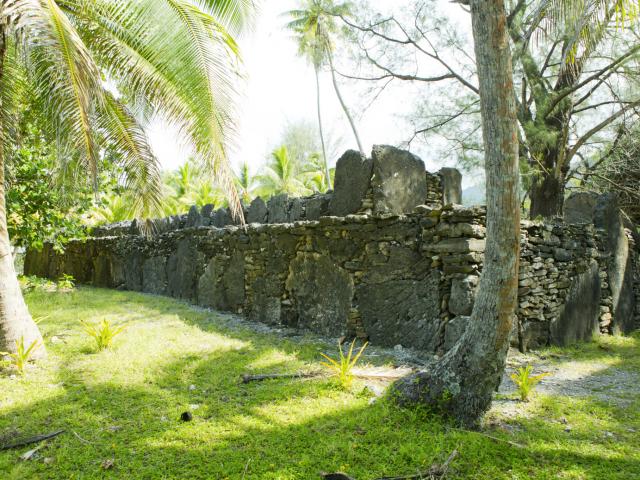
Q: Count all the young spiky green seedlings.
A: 4